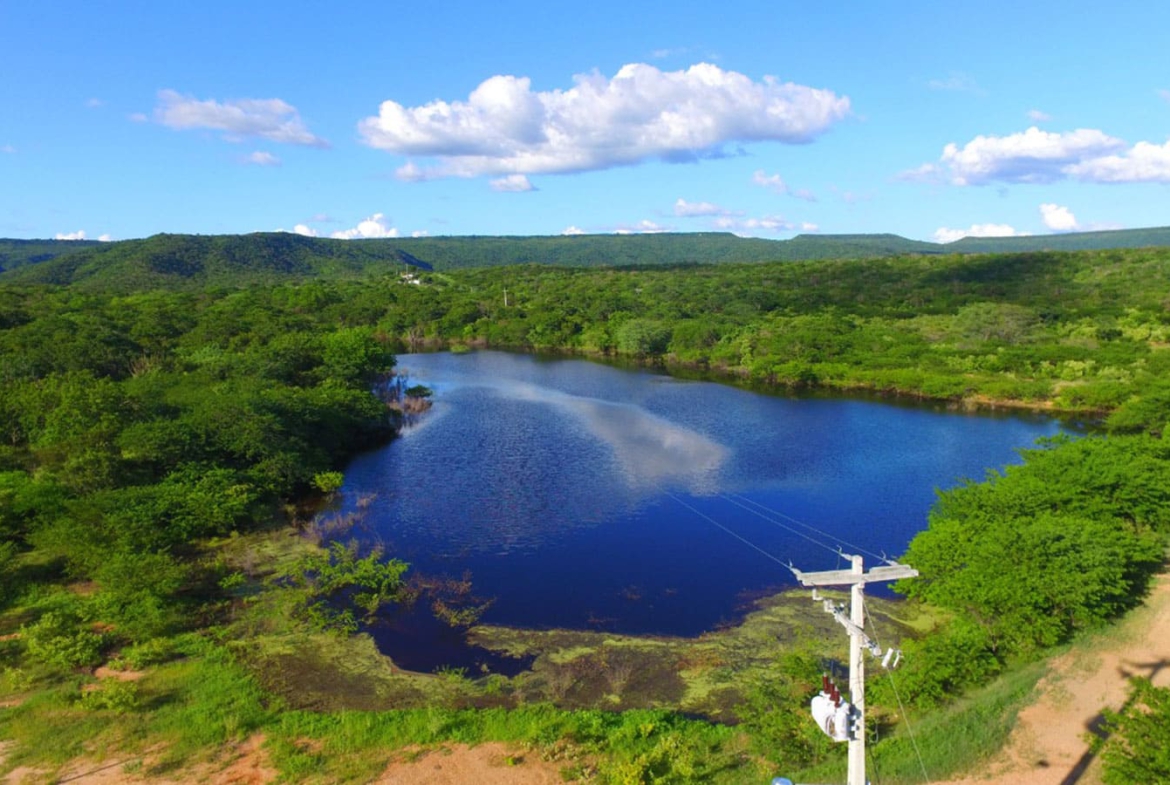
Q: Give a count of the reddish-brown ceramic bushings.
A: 3